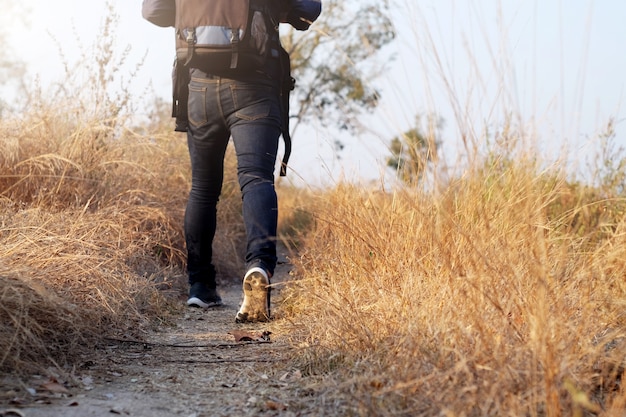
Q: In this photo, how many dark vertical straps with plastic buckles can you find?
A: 2